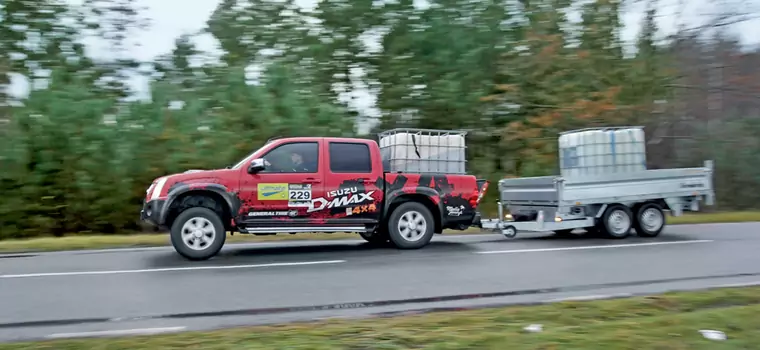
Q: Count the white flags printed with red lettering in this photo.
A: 0